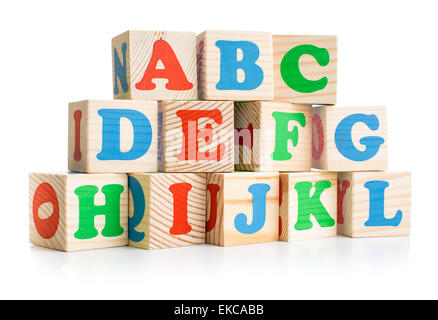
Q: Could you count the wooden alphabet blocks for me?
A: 12